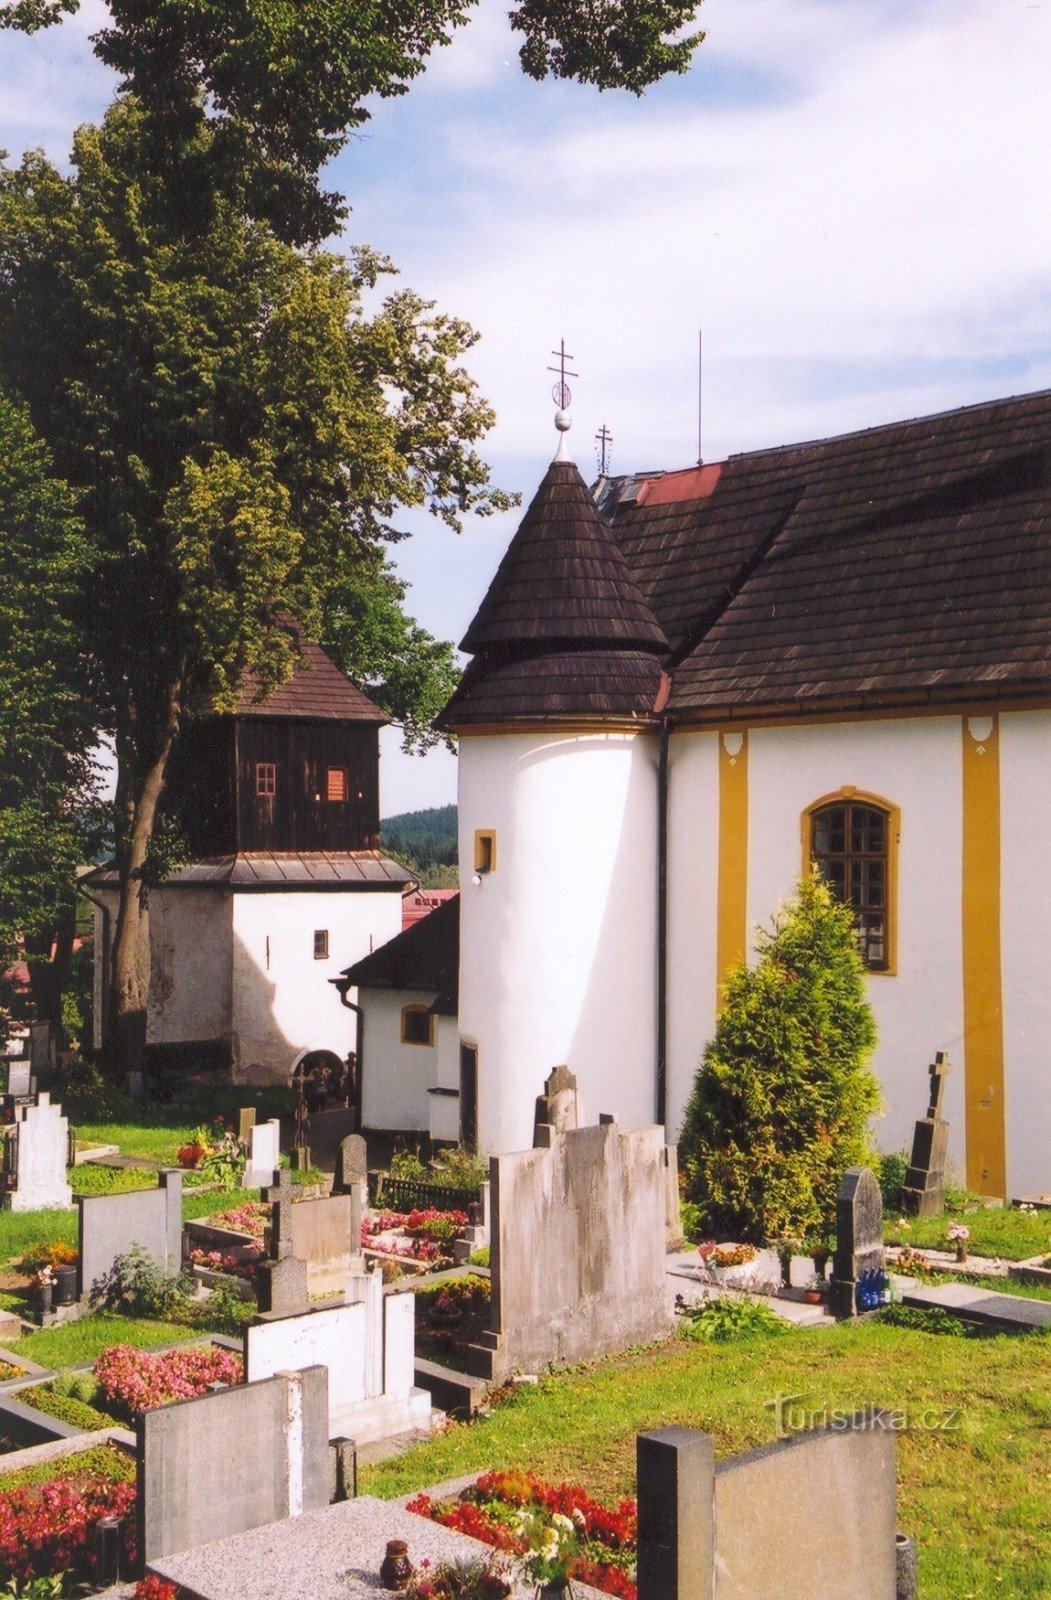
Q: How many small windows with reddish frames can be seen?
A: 2